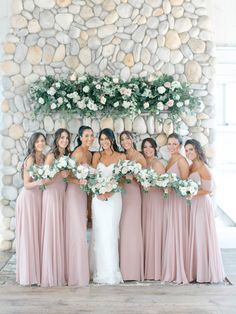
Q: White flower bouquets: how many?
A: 8